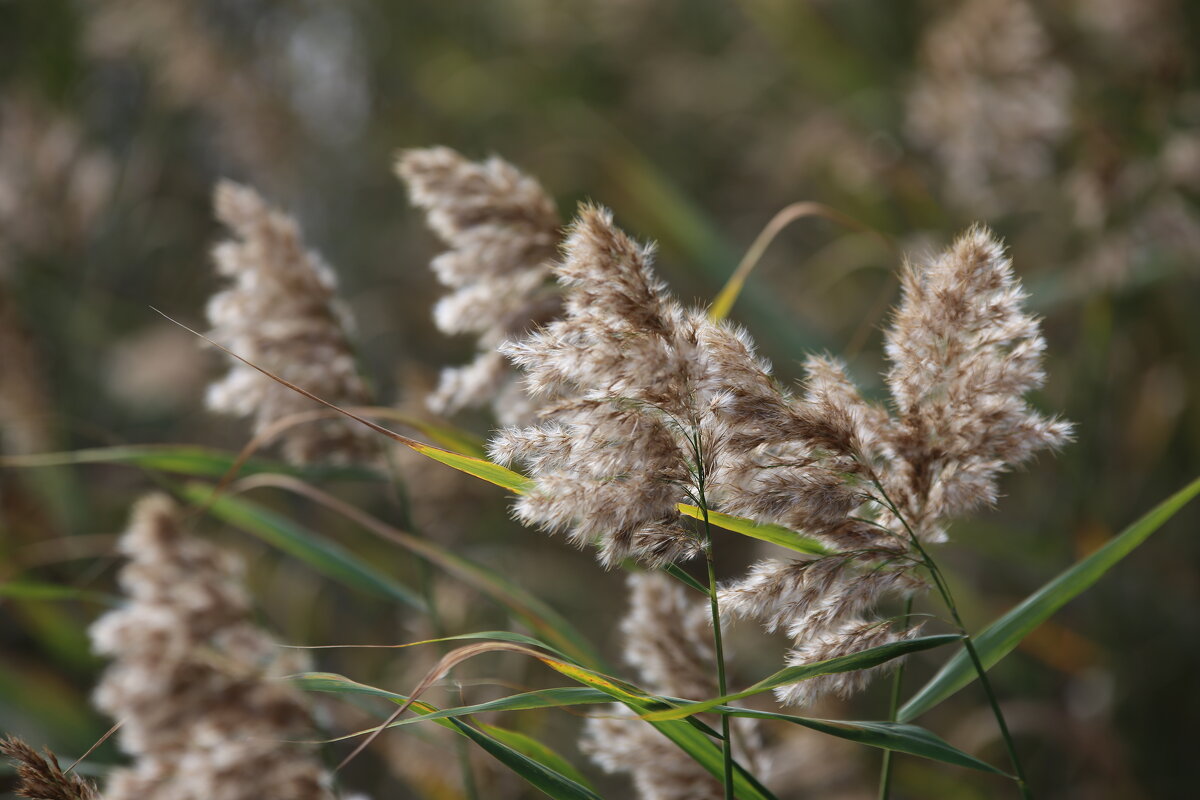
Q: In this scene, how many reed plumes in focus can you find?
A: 3